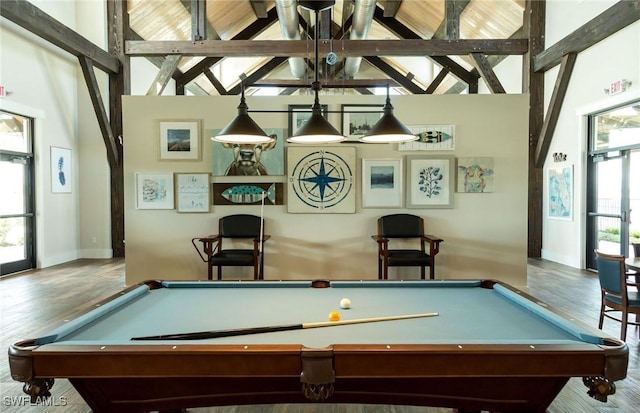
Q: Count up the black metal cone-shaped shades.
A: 3